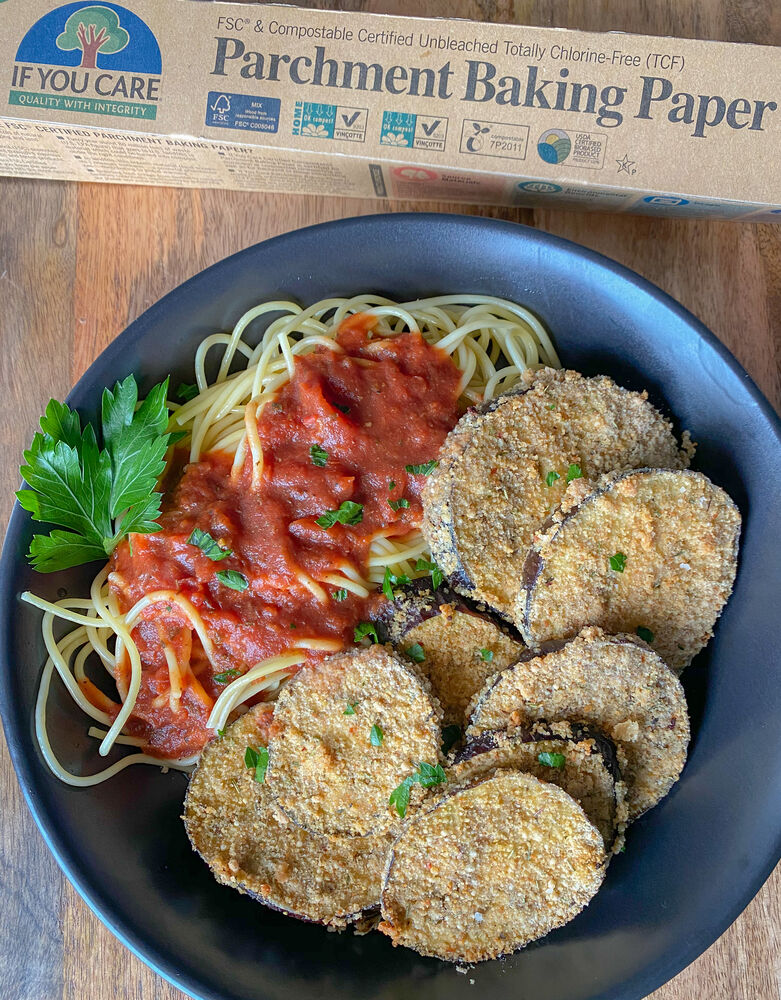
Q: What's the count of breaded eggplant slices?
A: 8